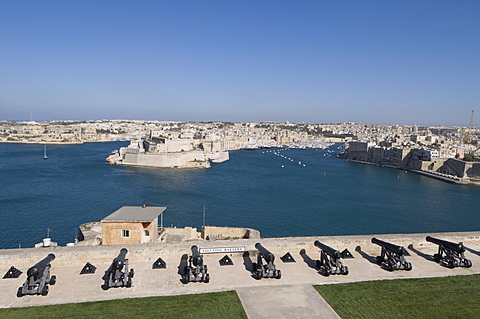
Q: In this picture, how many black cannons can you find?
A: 7